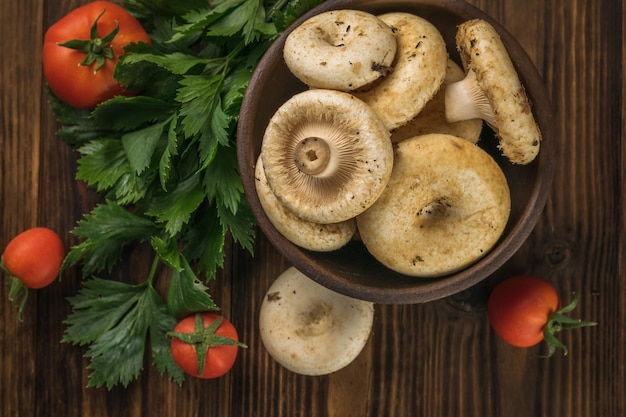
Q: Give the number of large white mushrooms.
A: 8